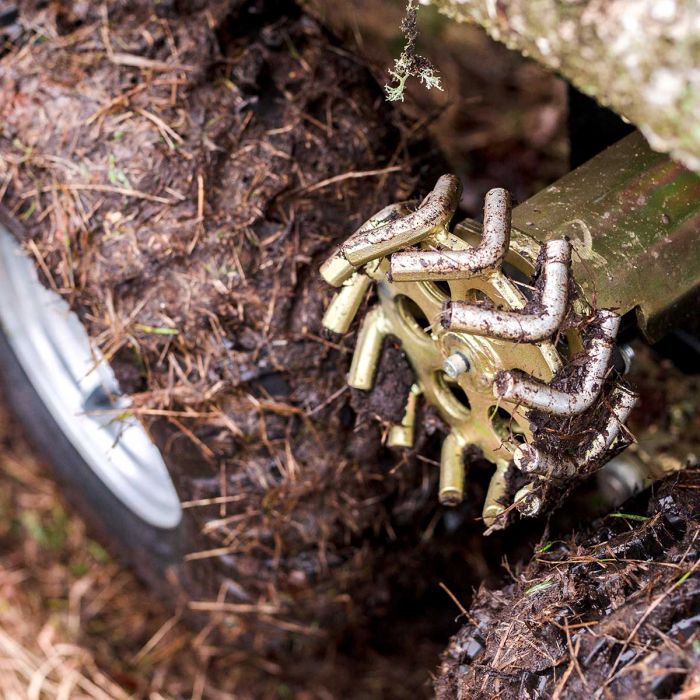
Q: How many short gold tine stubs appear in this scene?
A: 5